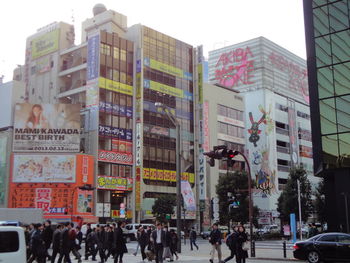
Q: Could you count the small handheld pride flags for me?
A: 0